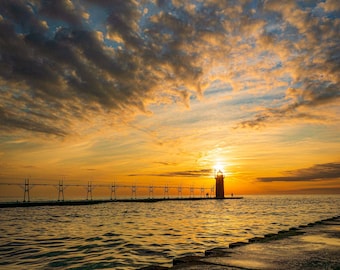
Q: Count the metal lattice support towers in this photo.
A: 11